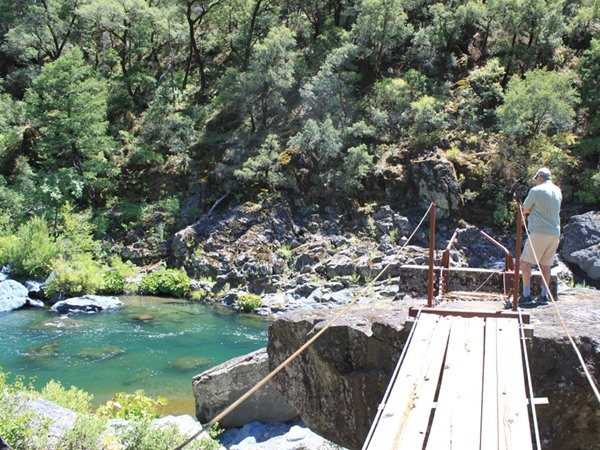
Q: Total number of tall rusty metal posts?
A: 2